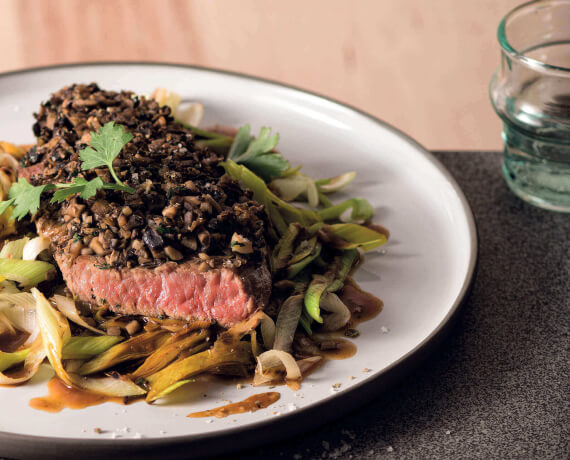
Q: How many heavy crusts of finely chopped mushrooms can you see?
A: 1